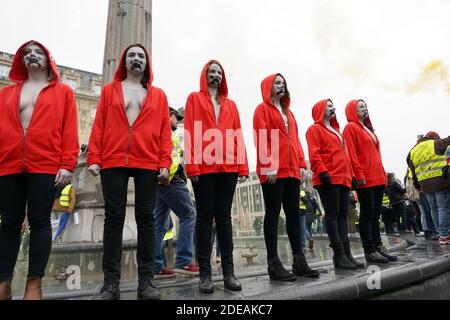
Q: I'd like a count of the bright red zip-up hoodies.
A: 6